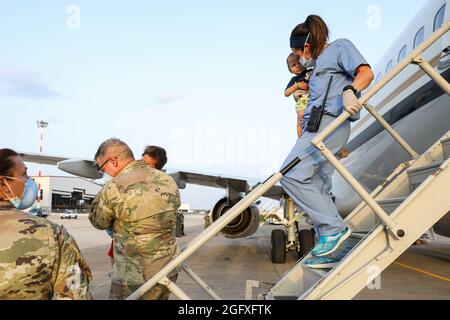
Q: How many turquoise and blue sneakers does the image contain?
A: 2